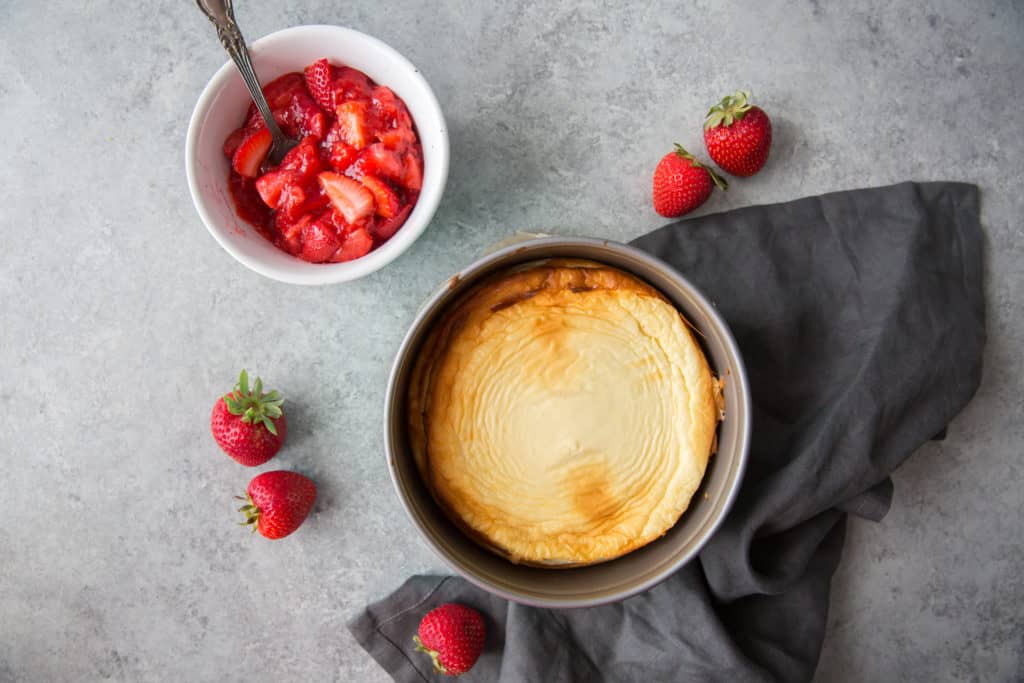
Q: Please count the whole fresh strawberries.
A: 5